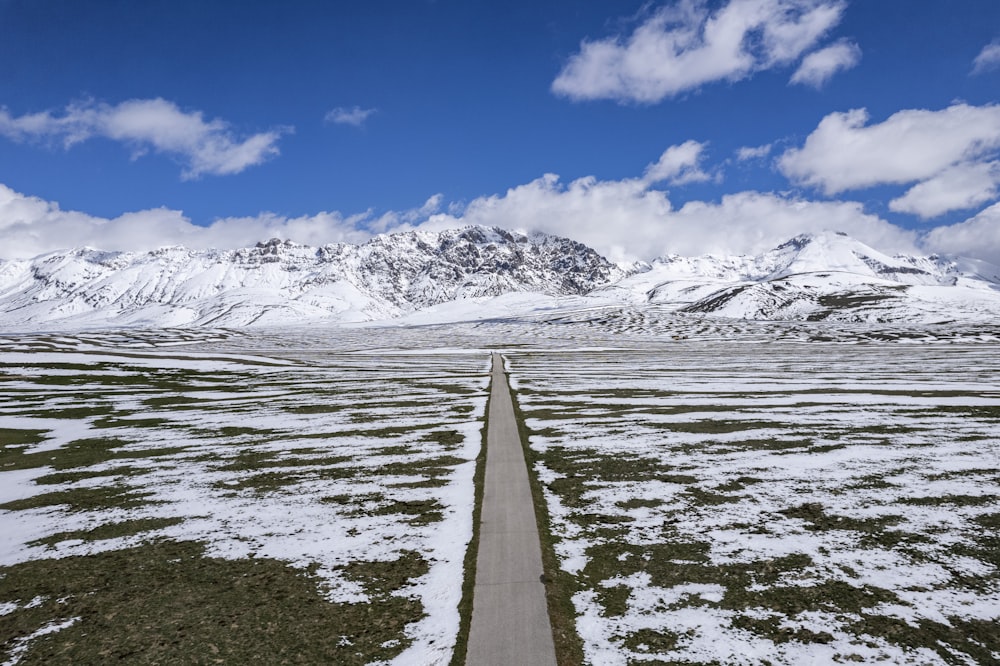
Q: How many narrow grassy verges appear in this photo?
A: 2